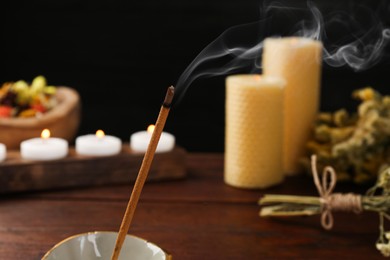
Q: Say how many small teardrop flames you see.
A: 3